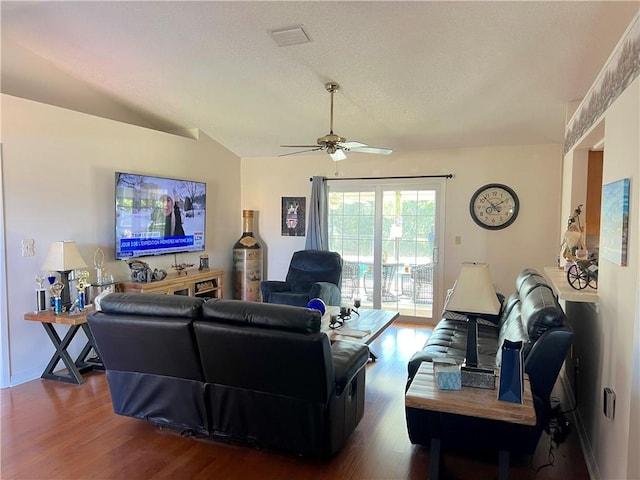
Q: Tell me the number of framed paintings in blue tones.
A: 1